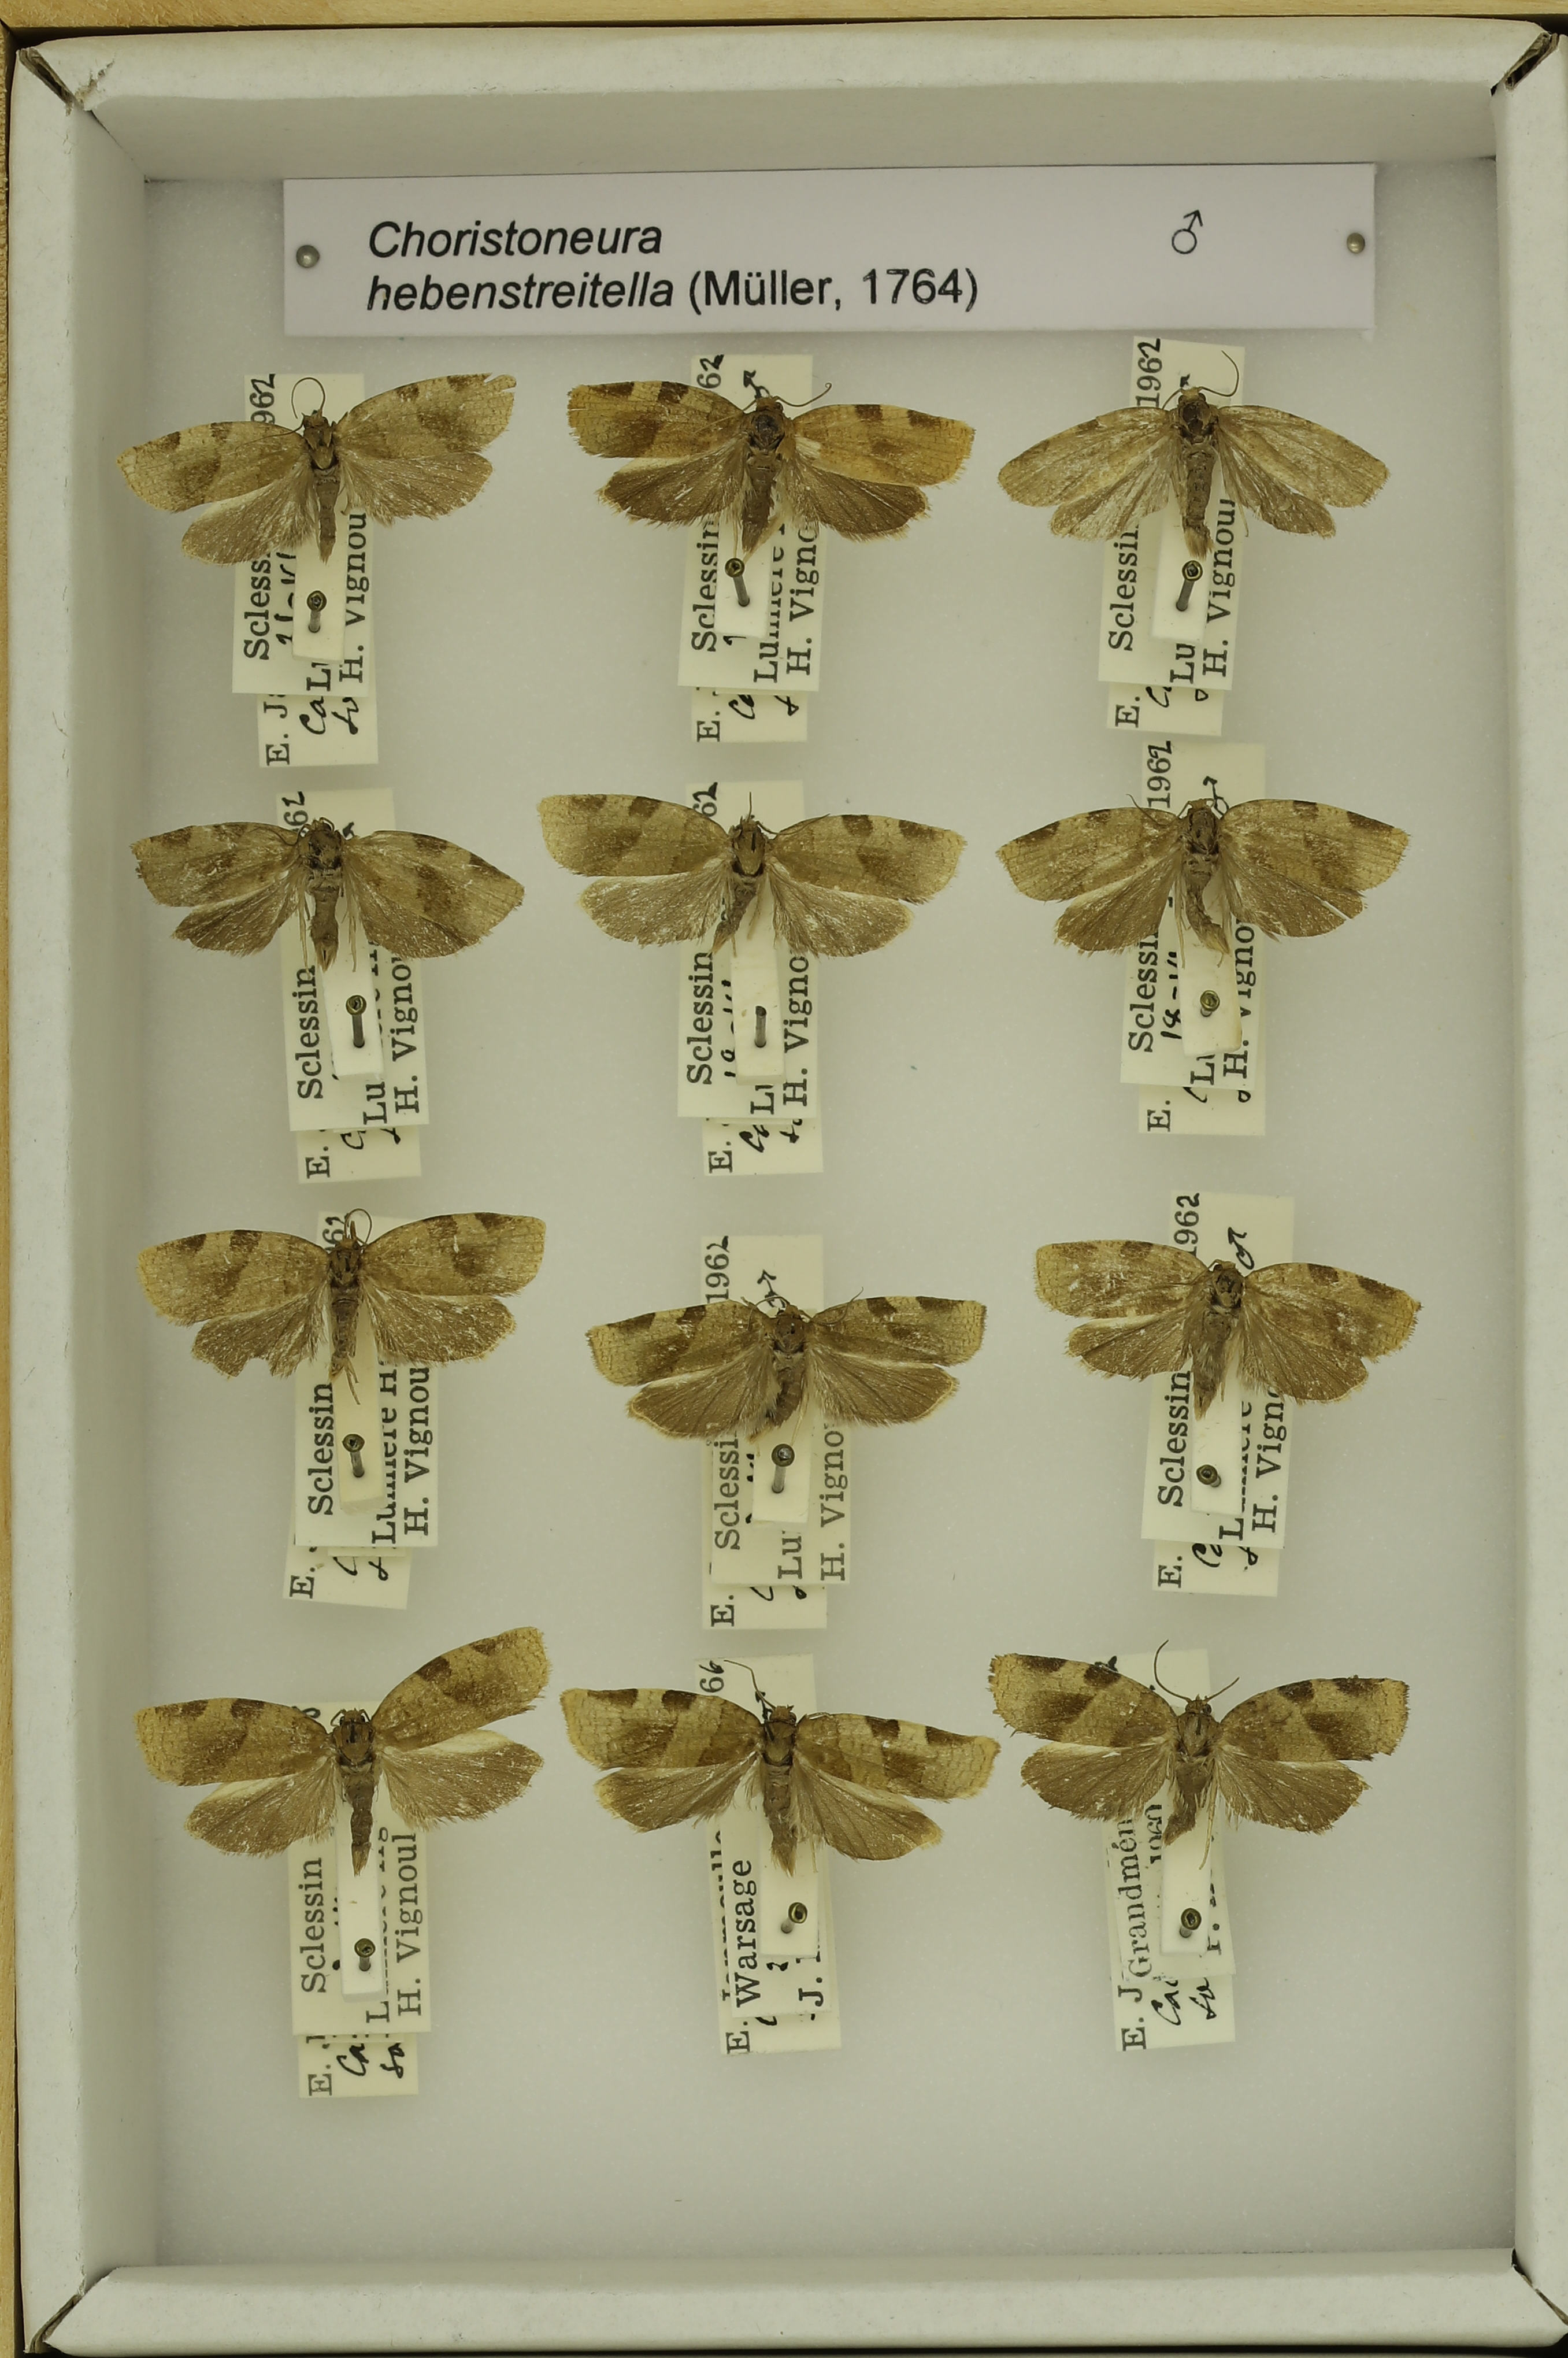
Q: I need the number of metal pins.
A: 14